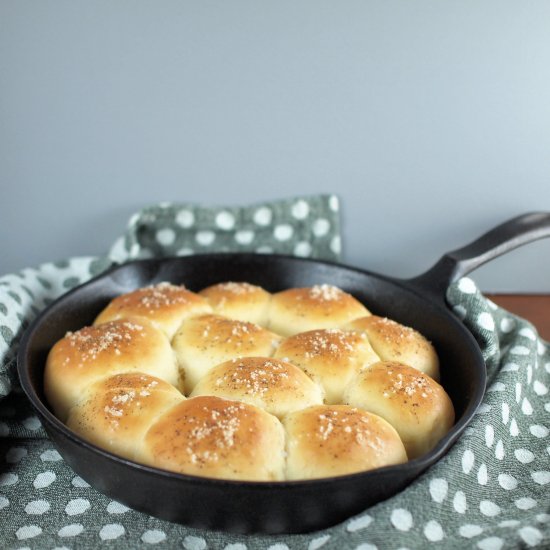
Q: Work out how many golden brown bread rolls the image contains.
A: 12